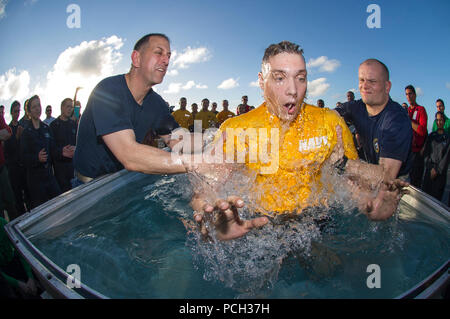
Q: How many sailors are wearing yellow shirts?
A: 4